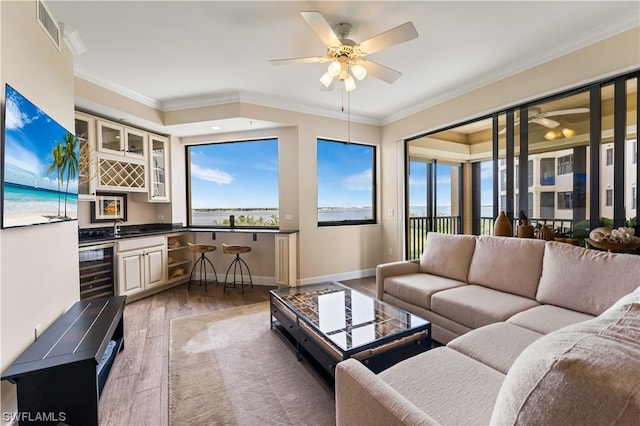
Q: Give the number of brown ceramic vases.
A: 3